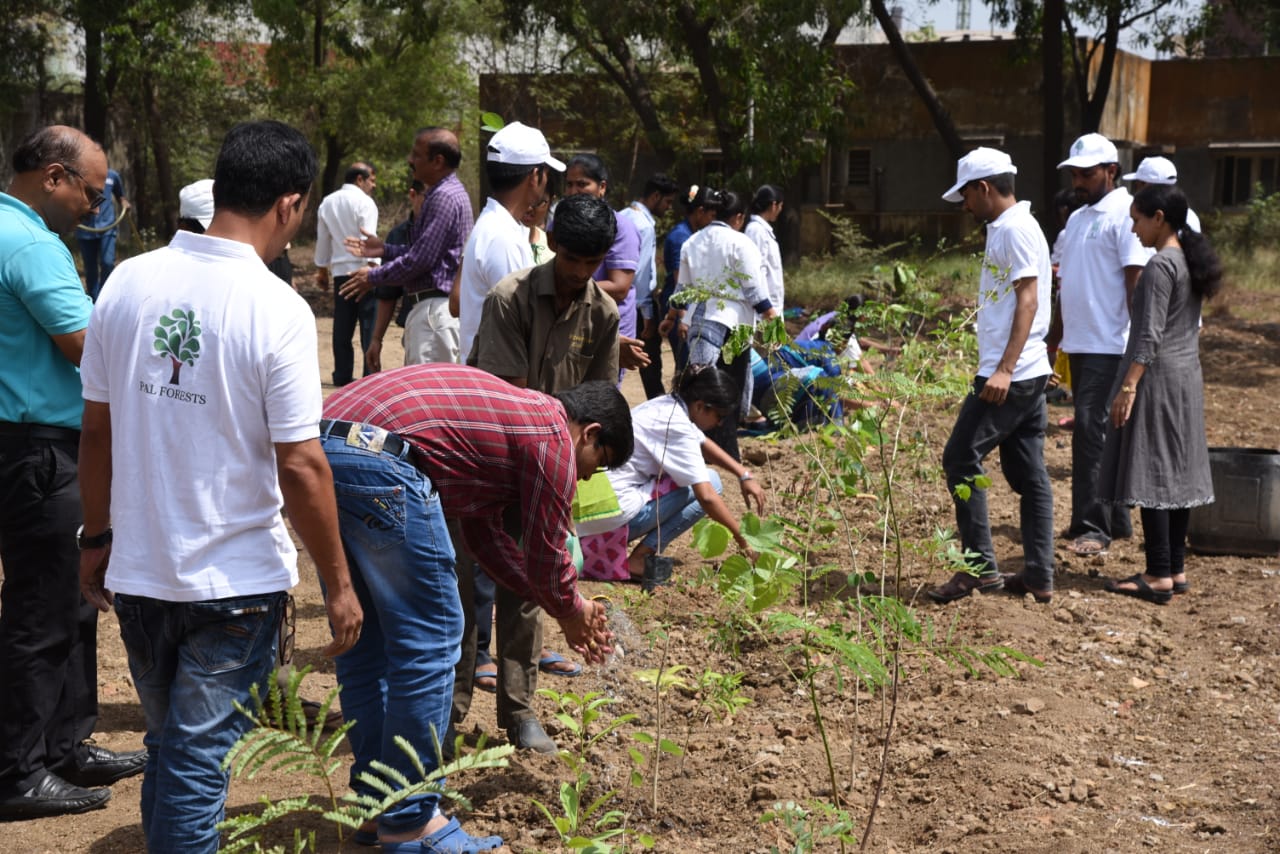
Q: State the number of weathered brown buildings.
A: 1